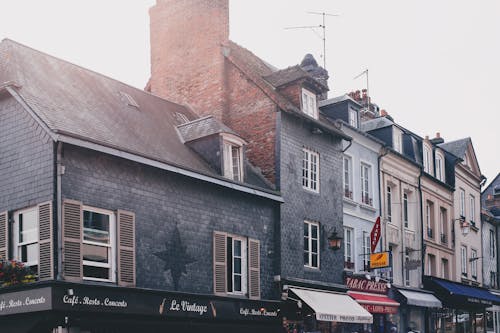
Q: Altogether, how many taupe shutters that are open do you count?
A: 6